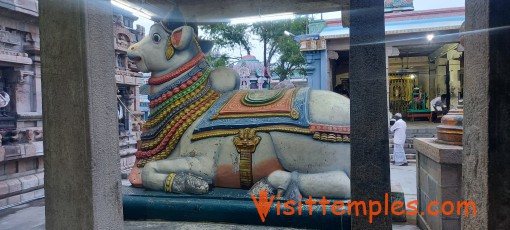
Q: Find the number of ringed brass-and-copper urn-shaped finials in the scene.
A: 1